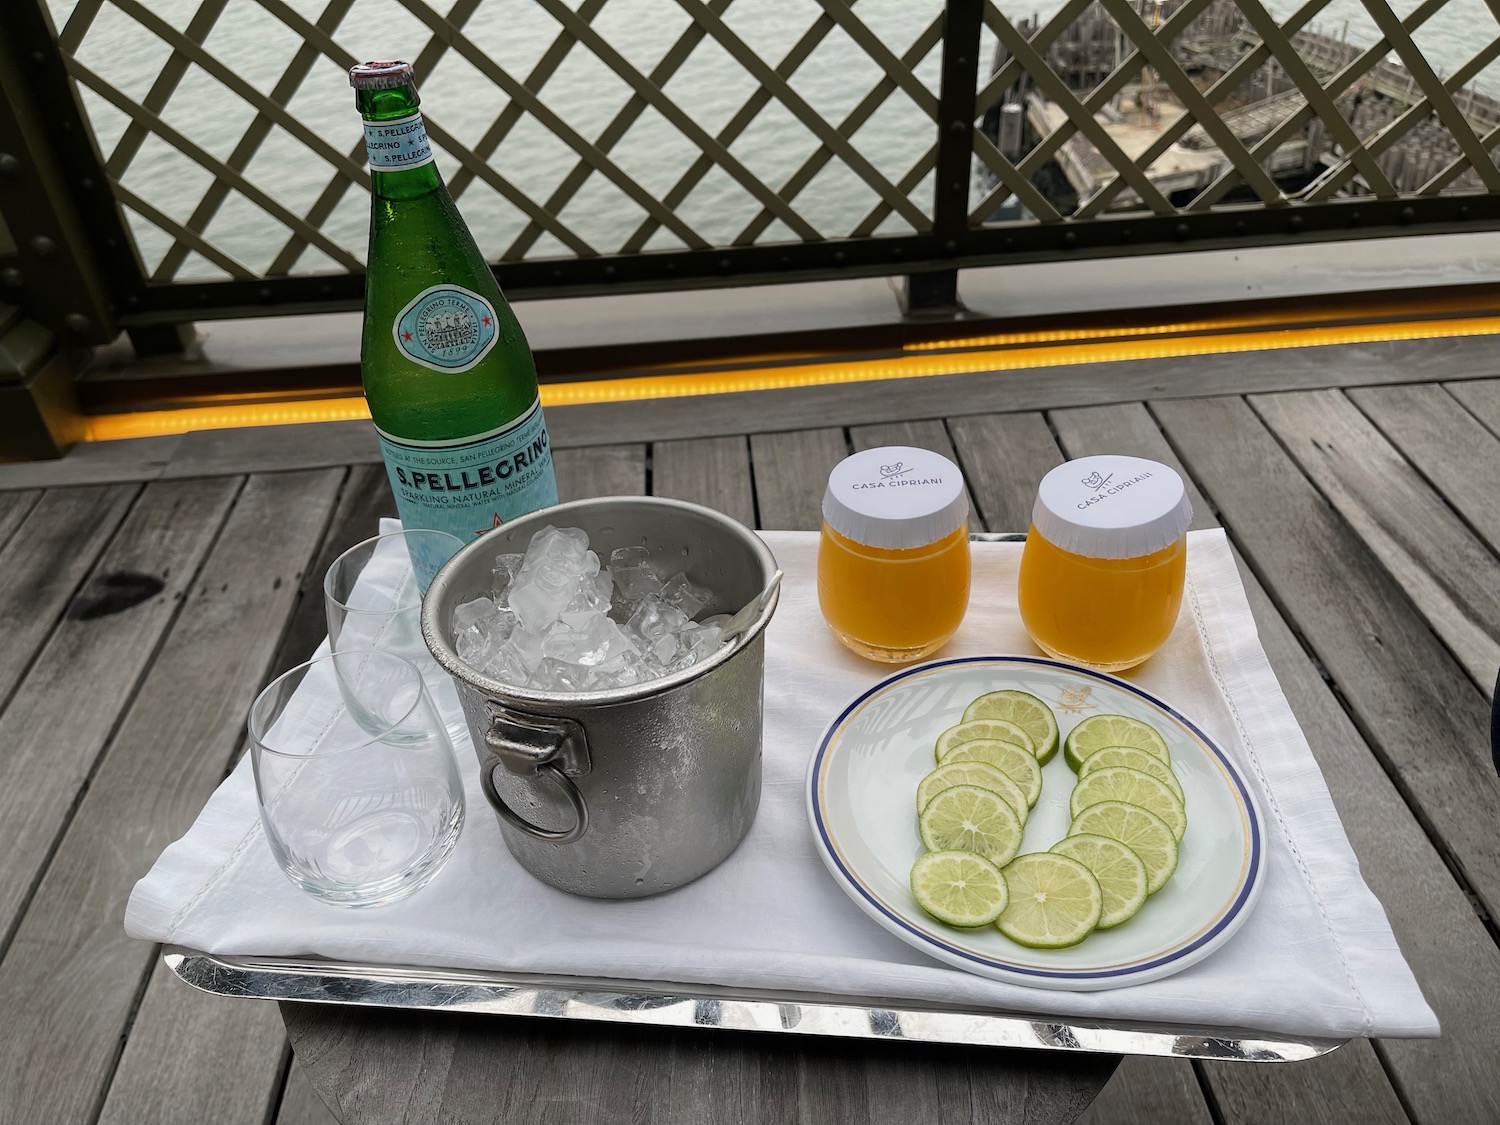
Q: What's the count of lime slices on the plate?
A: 12